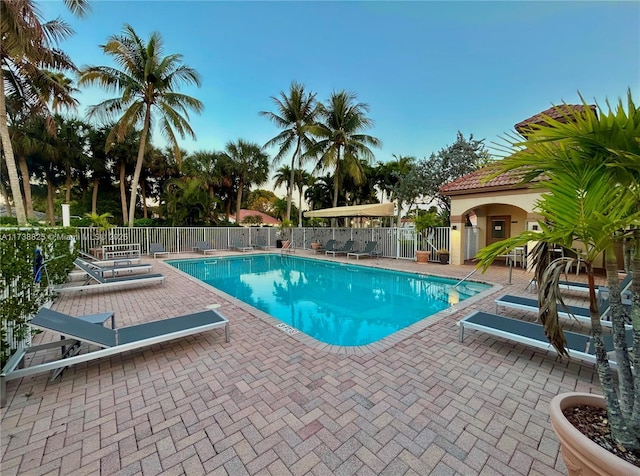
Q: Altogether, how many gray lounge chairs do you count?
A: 14